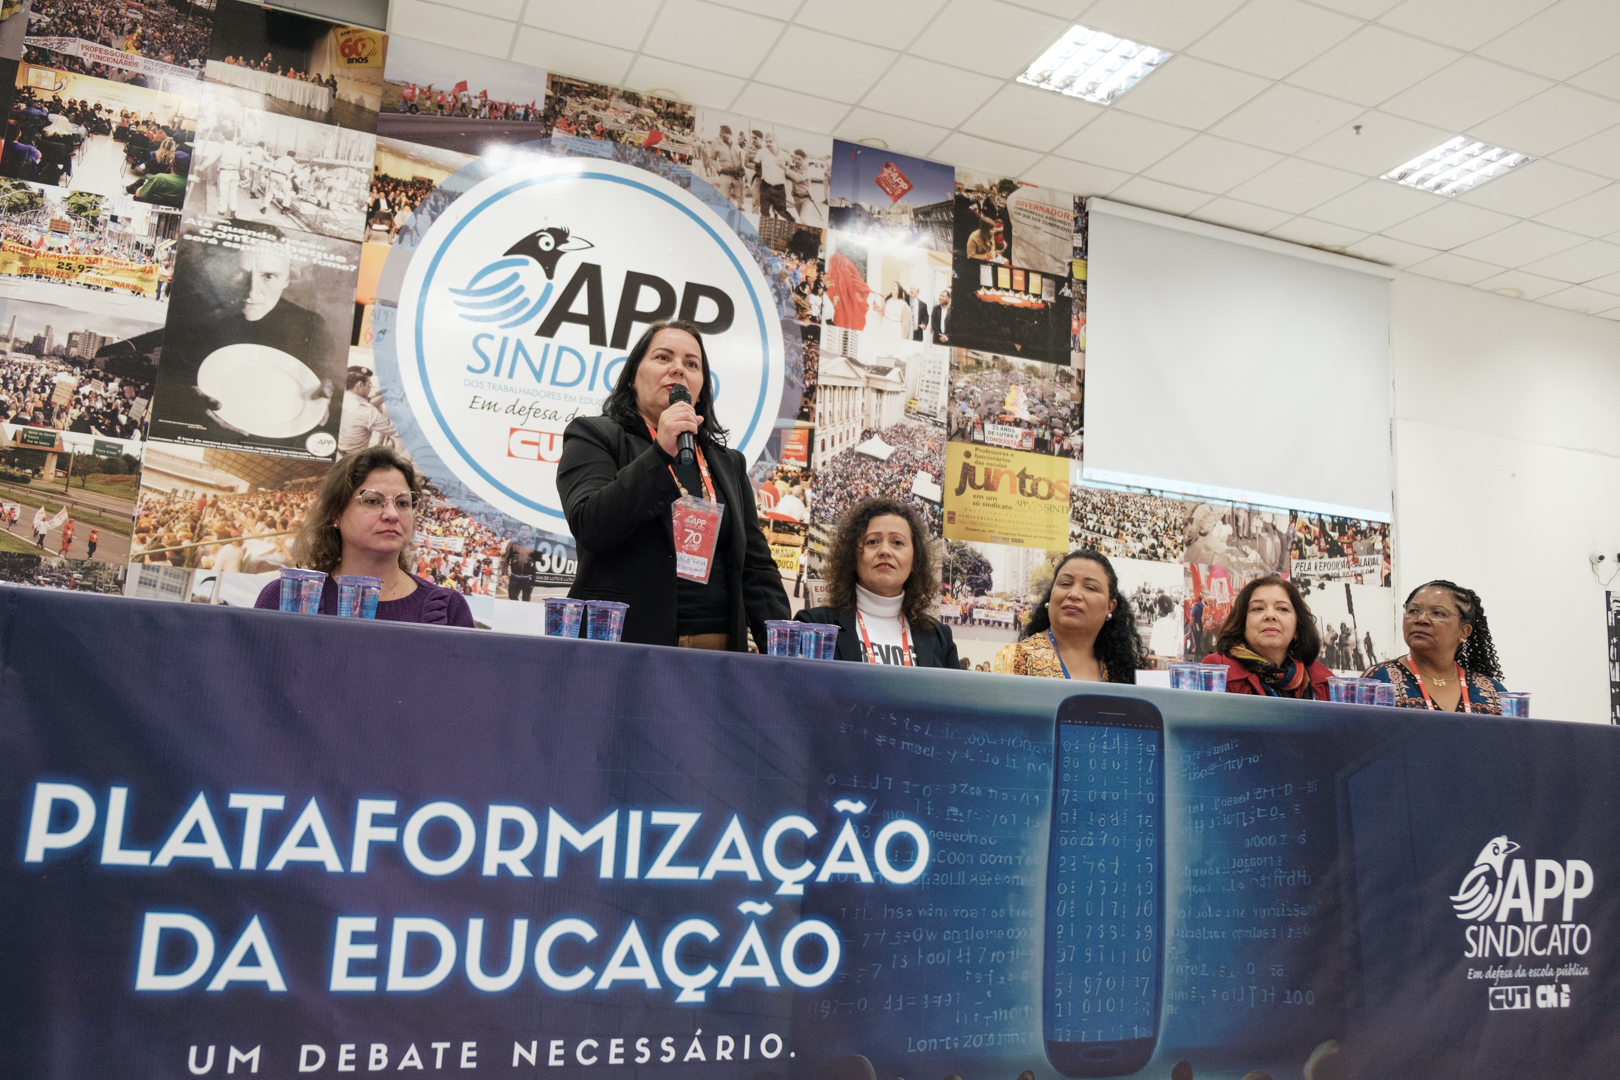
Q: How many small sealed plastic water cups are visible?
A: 12